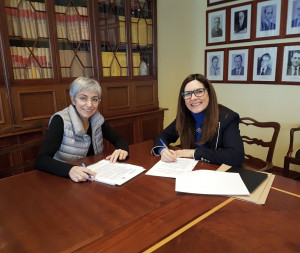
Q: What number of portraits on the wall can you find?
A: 8